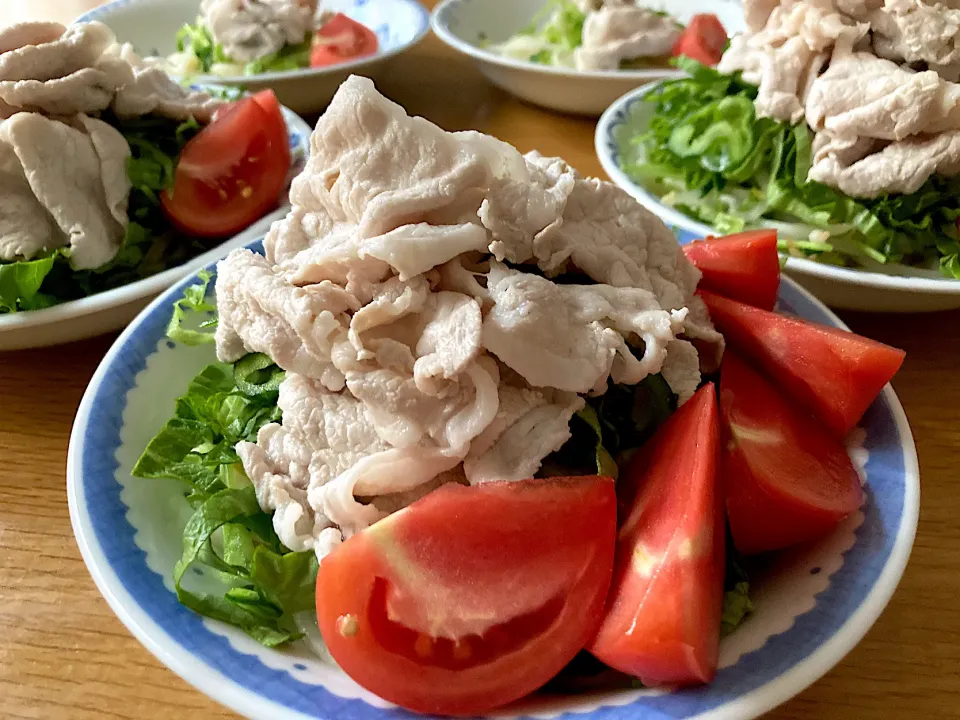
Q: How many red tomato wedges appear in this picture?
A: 8